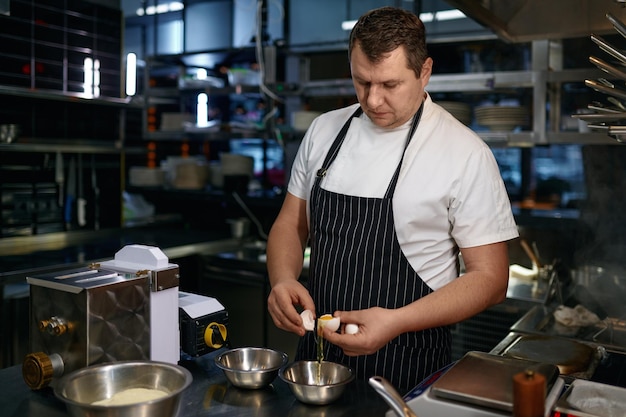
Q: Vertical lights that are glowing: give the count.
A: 4